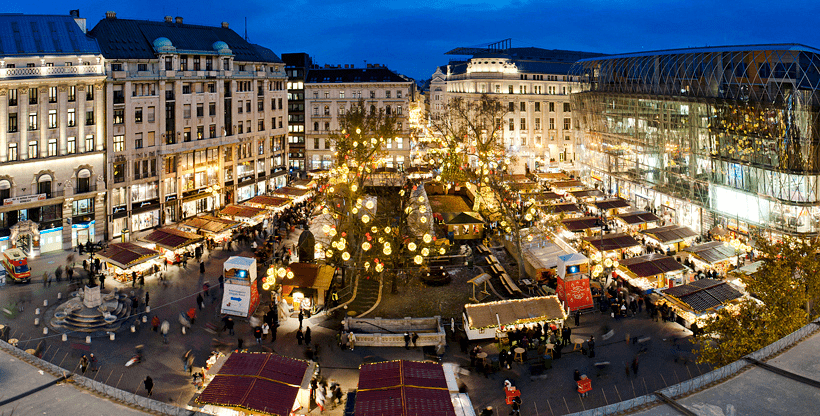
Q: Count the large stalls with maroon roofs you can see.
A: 2